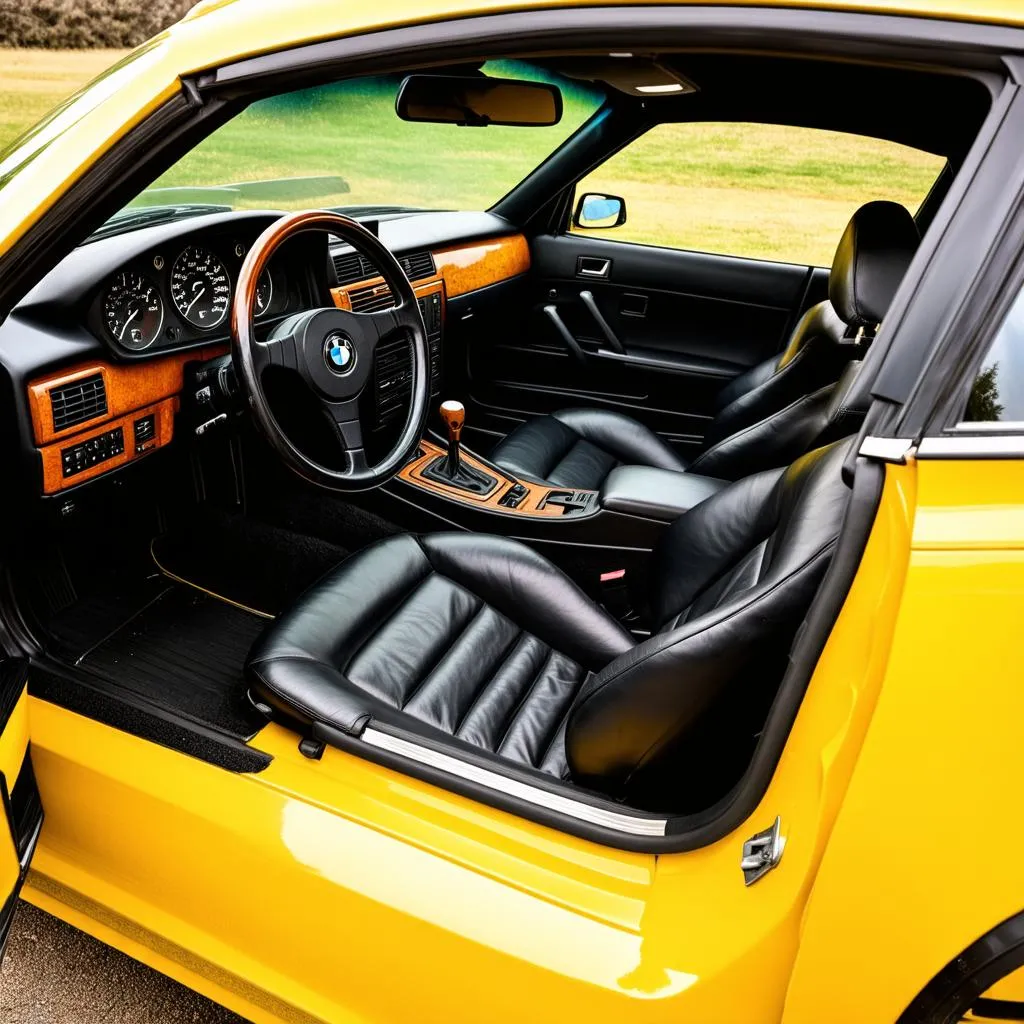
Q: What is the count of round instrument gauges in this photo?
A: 3